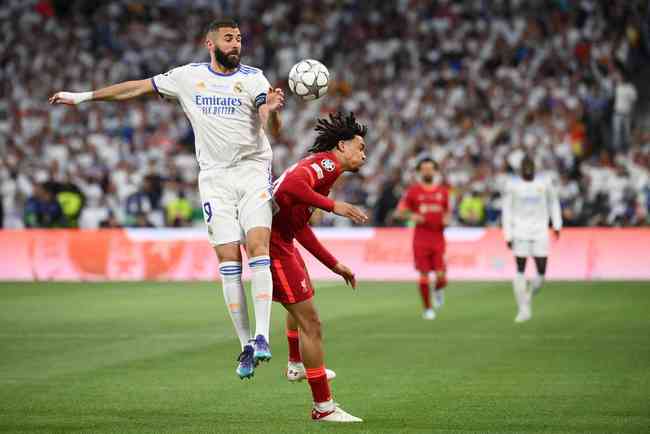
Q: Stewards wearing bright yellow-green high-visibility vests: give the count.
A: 3